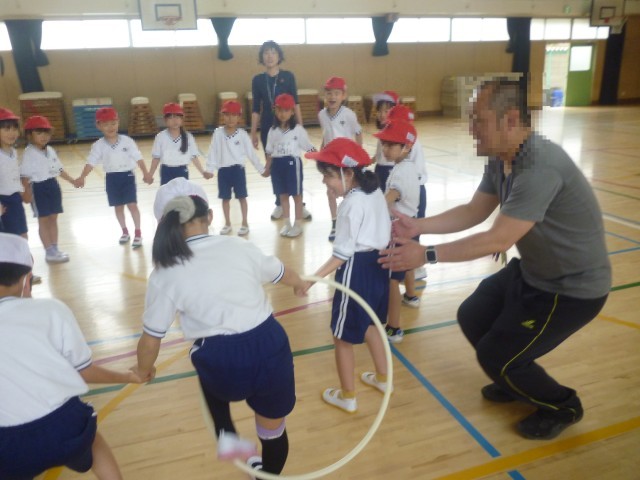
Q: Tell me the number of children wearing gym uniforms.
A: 13